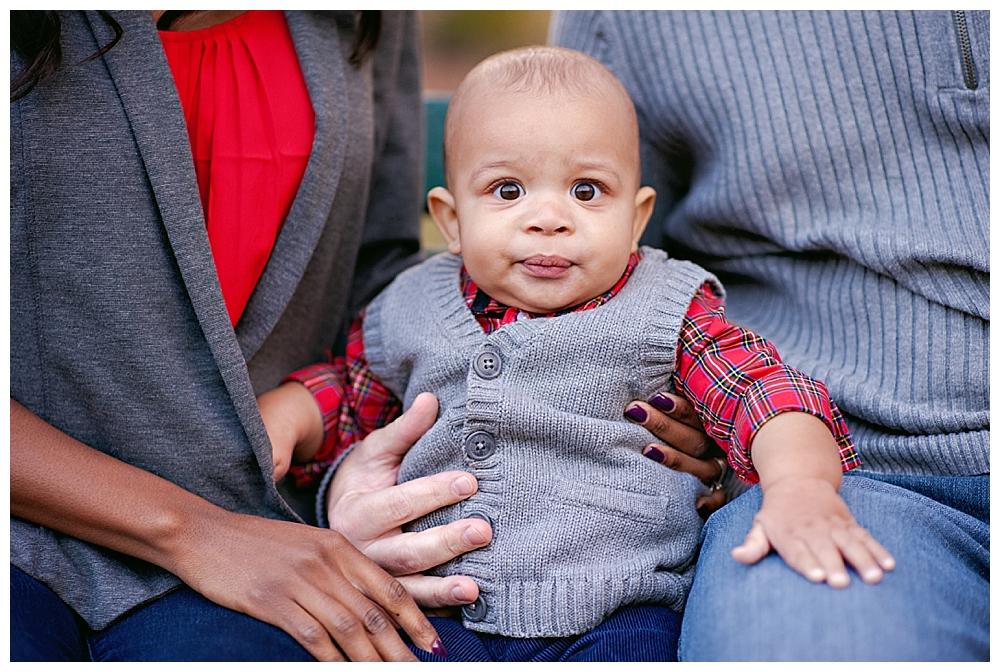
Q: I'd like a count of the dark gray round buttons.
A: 4